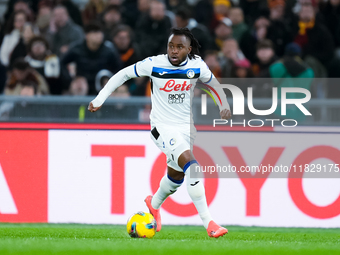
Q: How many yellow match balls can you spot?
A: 1